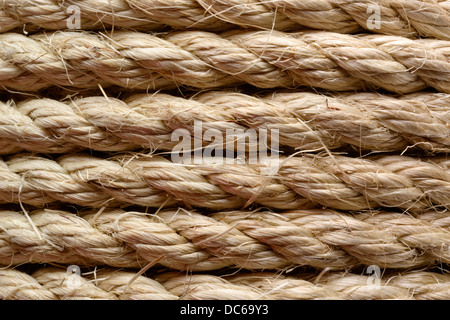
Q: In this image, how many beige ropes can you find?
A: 6